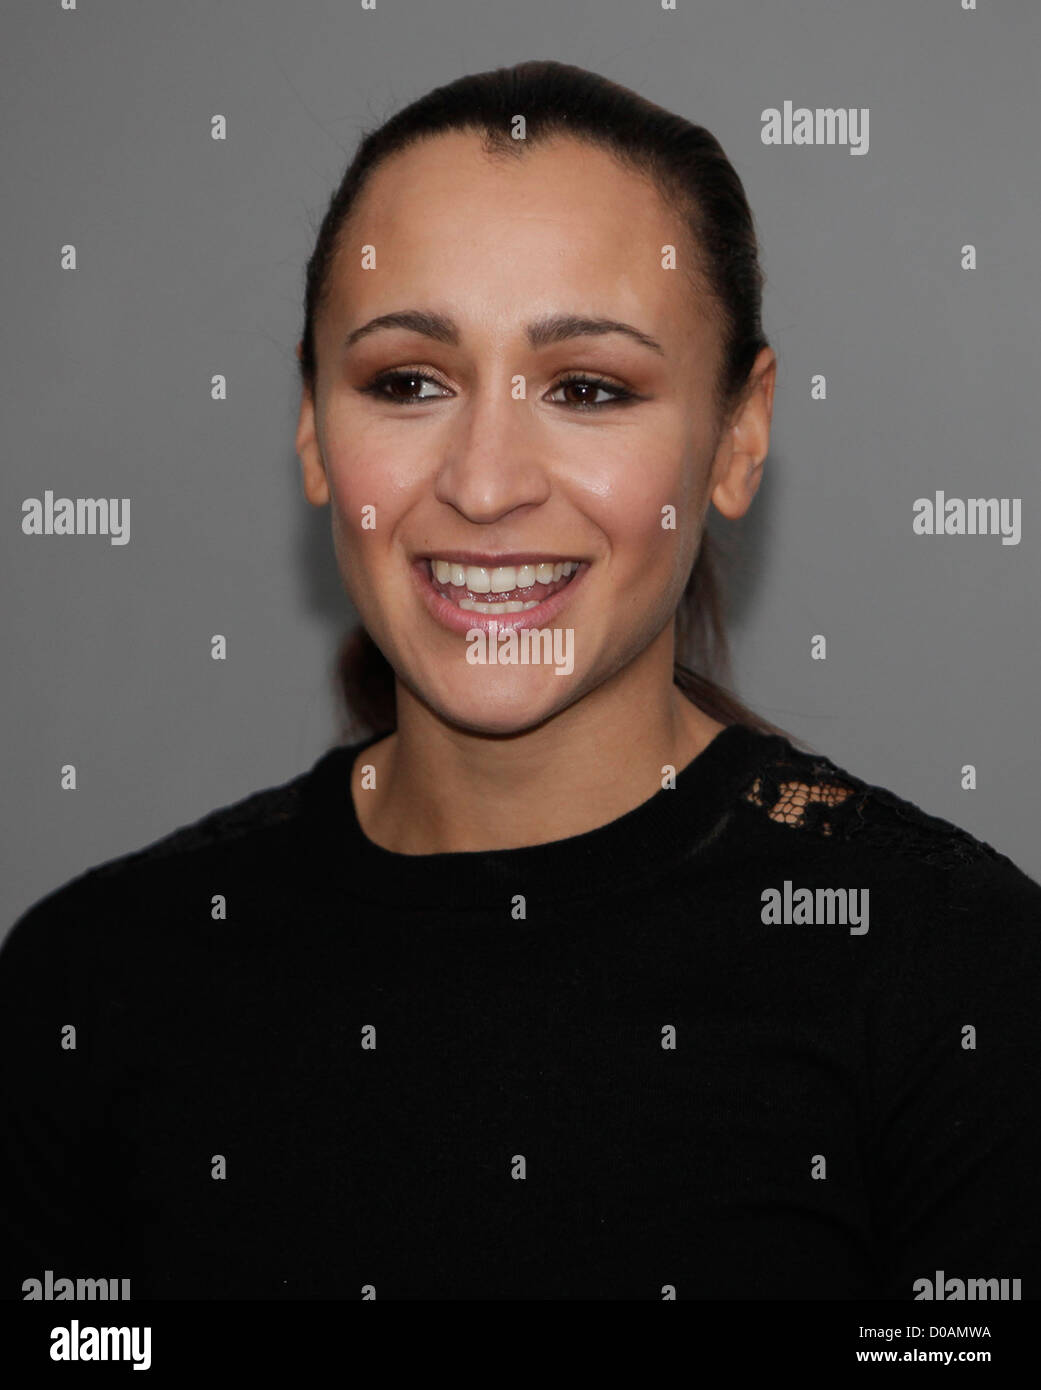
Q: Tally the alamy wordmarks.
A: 8